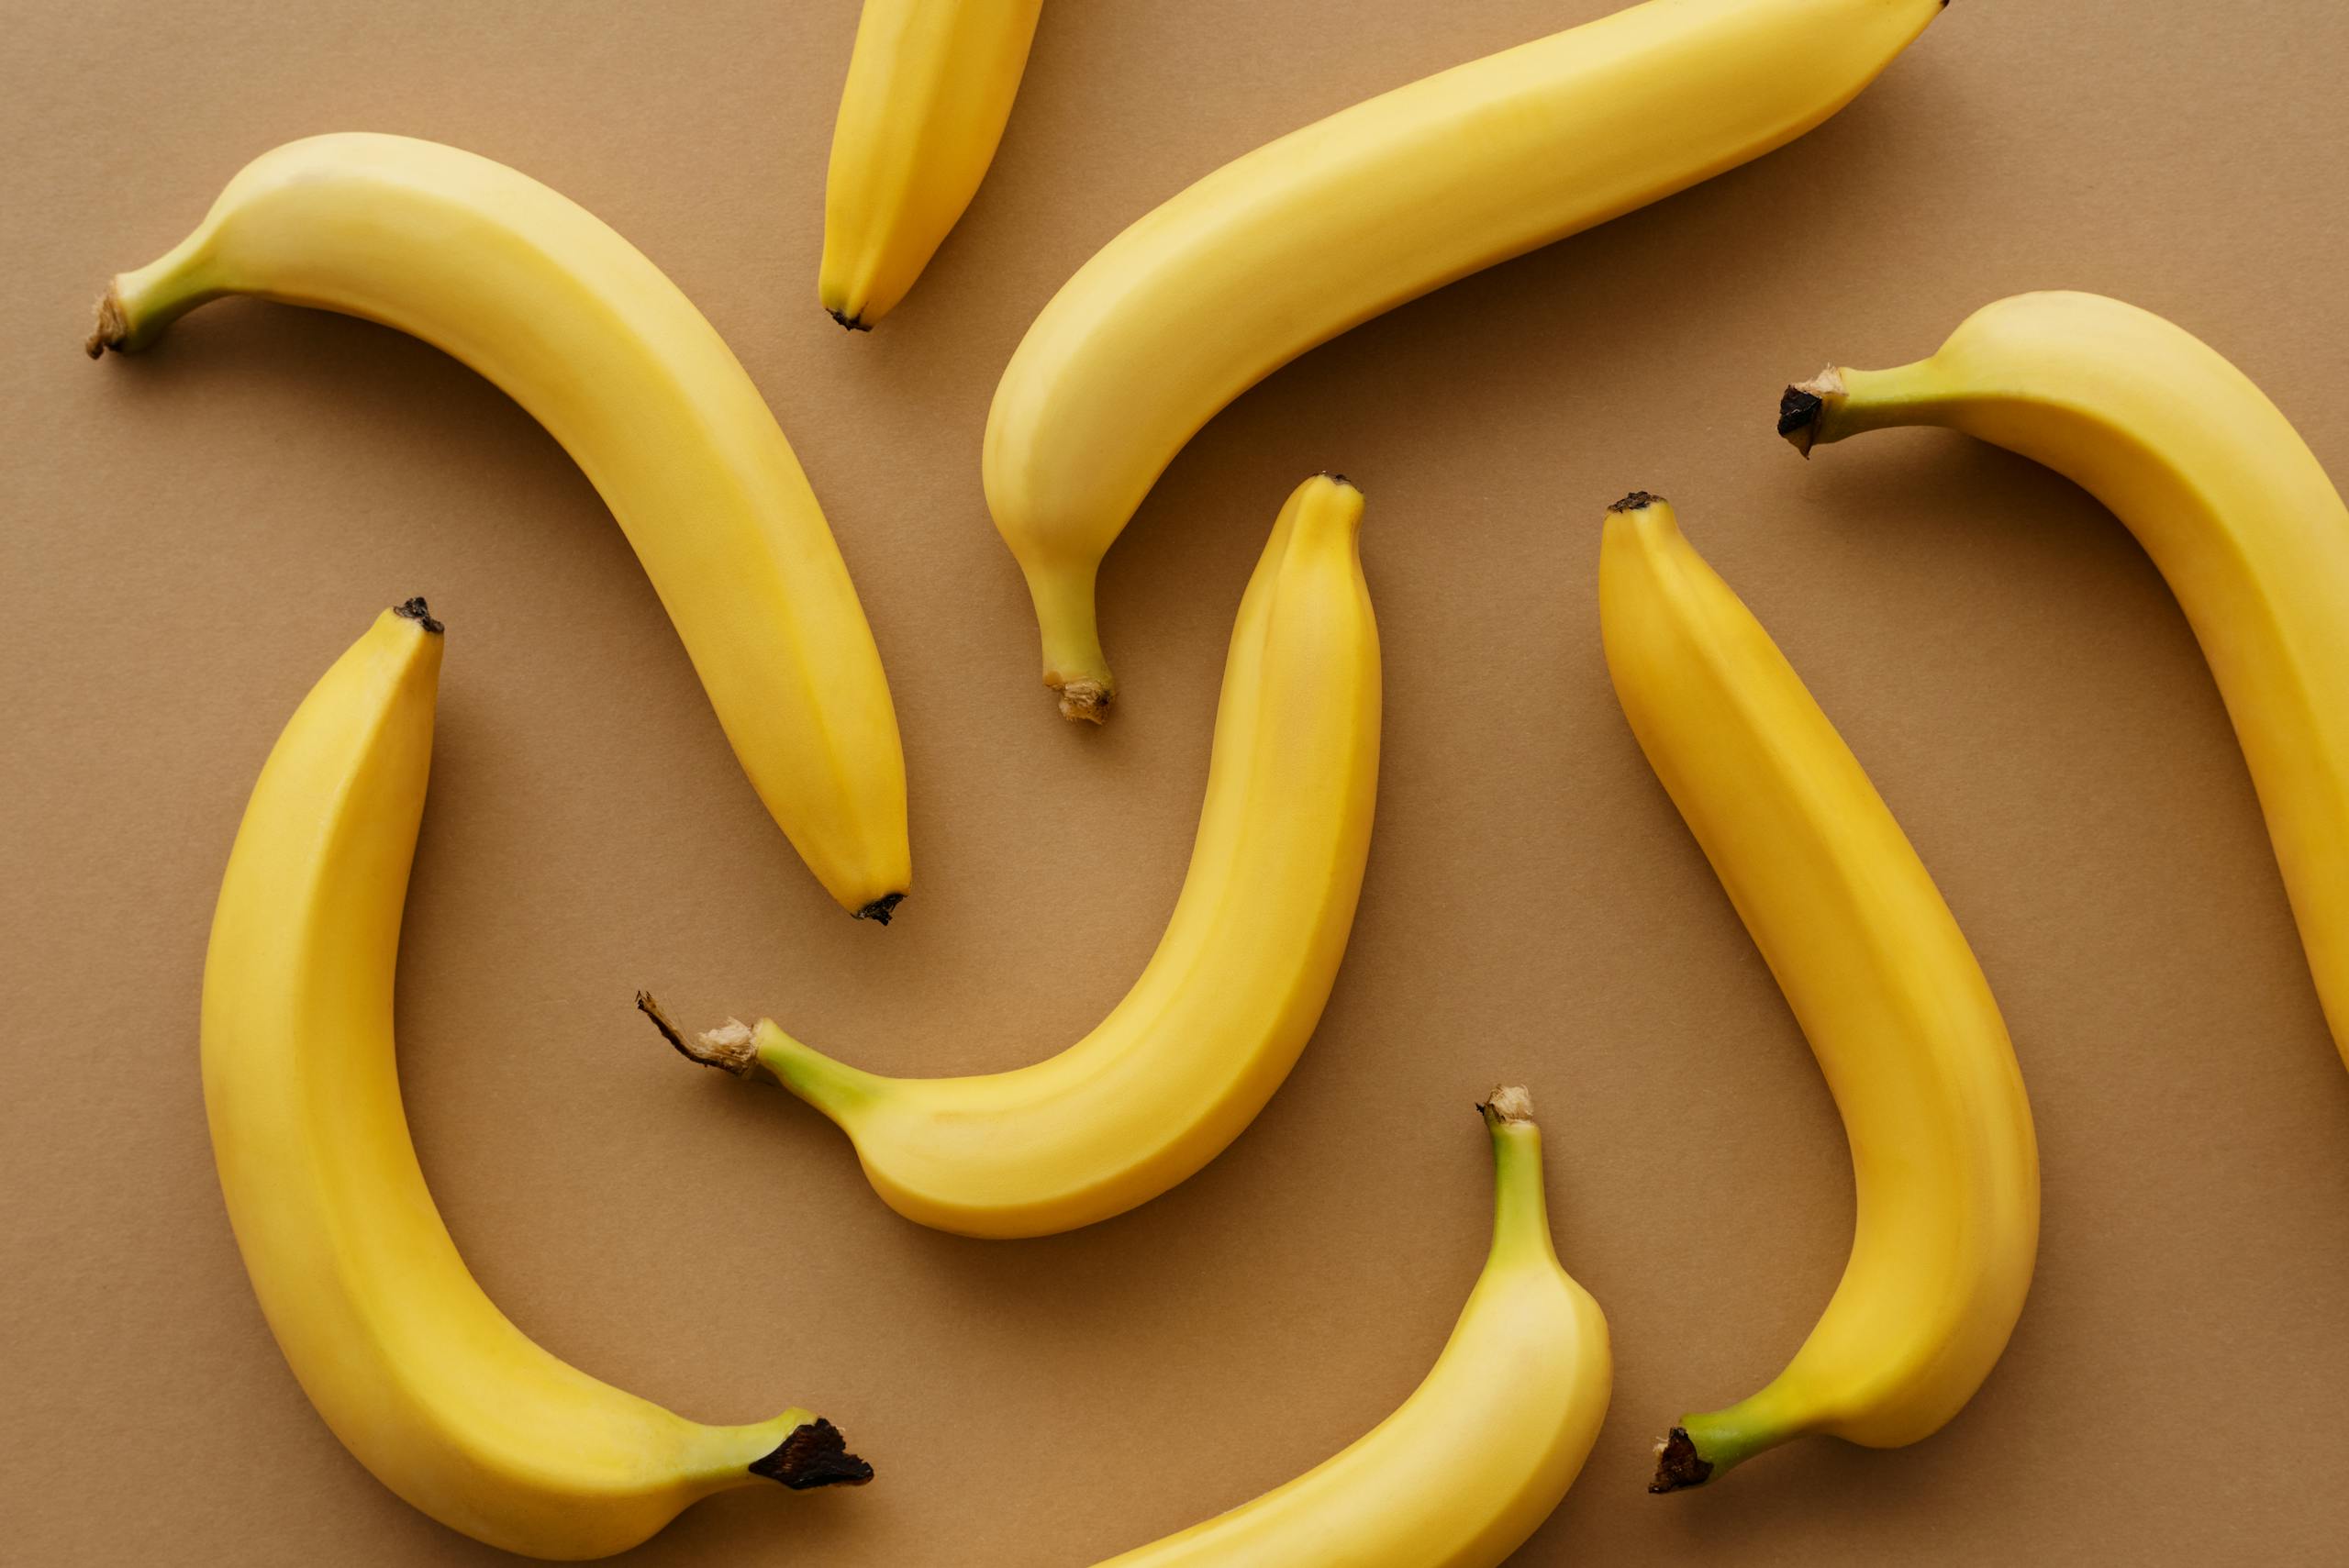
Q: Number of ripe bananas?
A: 8